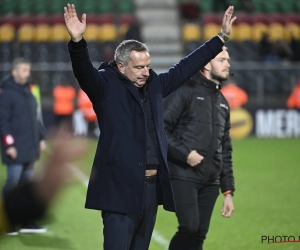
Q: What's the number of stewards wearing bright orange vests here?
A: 4